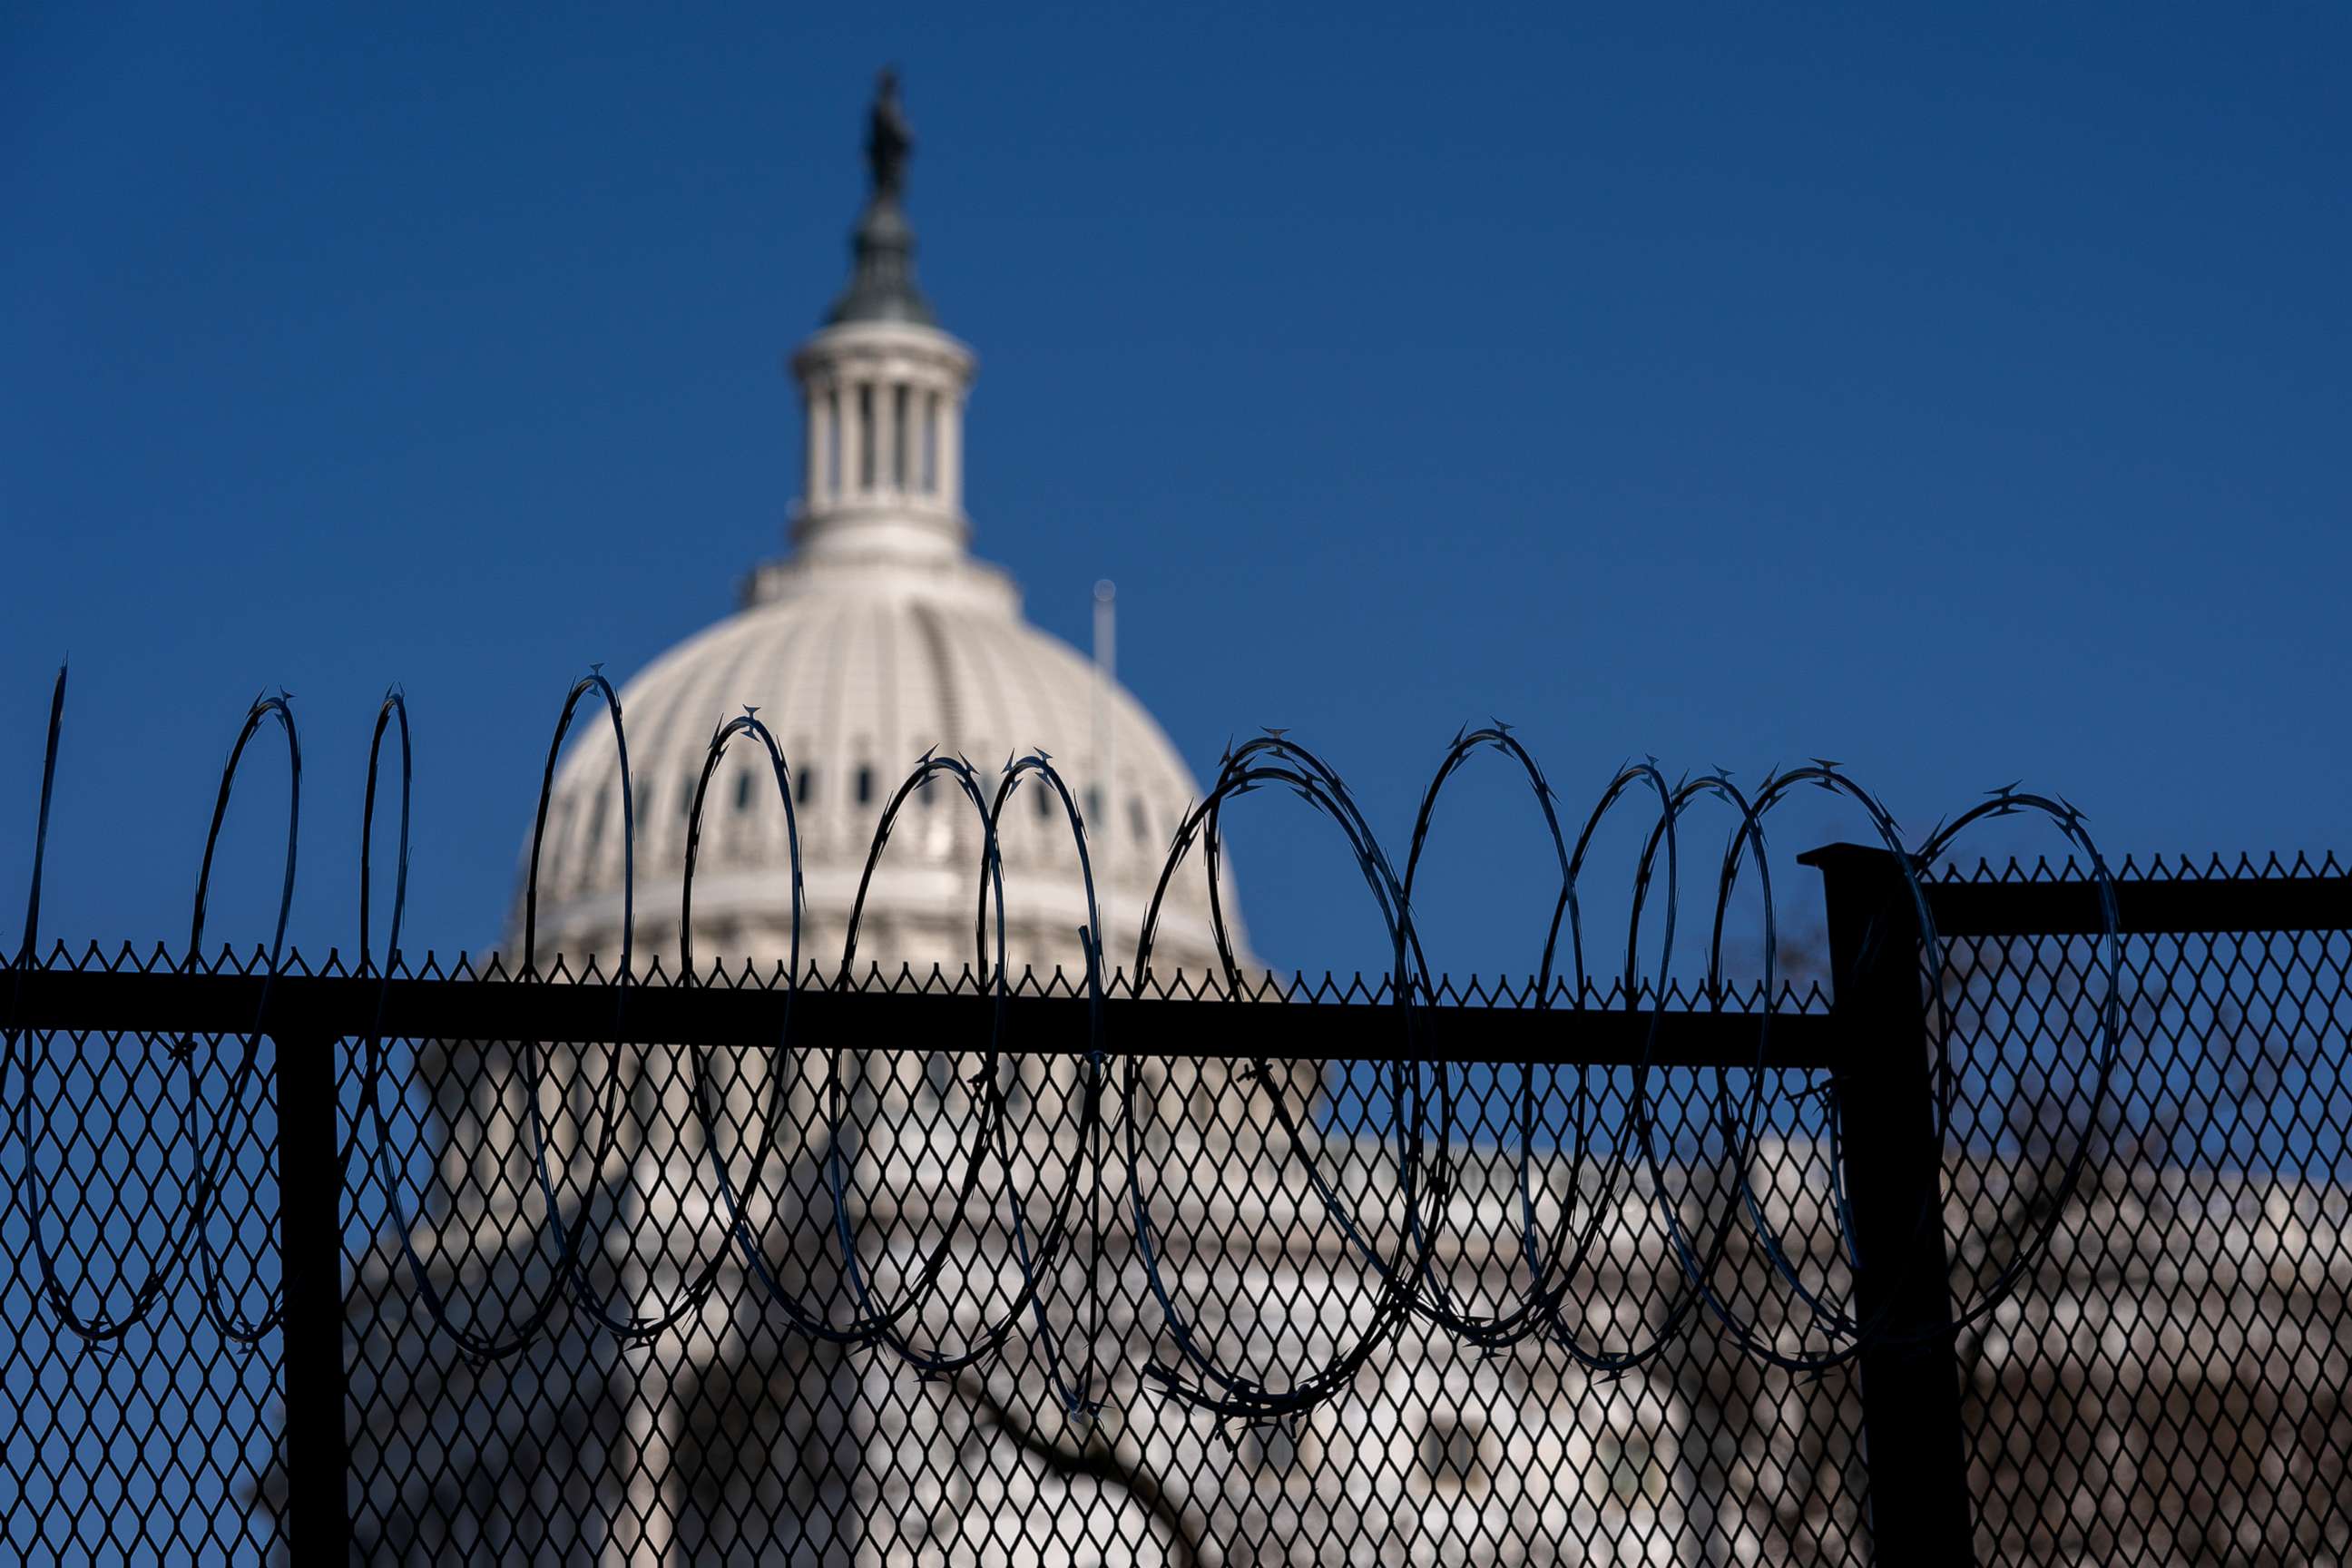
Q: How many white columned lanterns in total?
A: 1